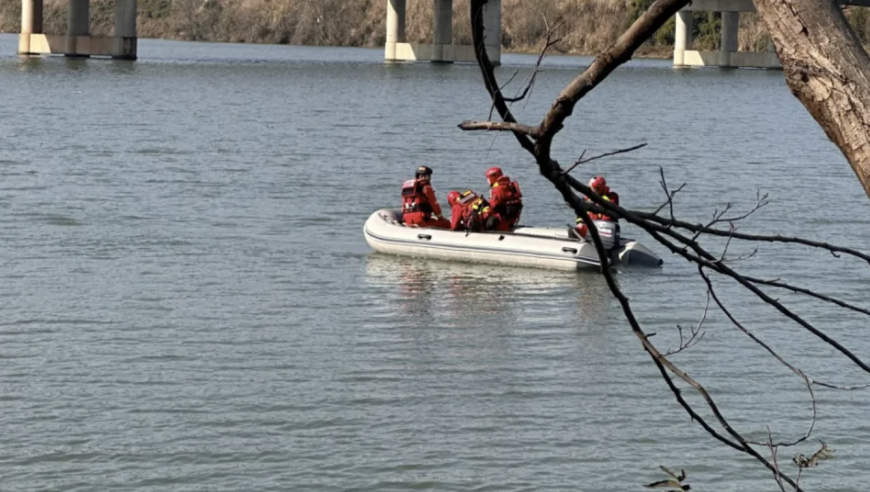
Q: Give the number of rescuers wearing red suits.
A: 4